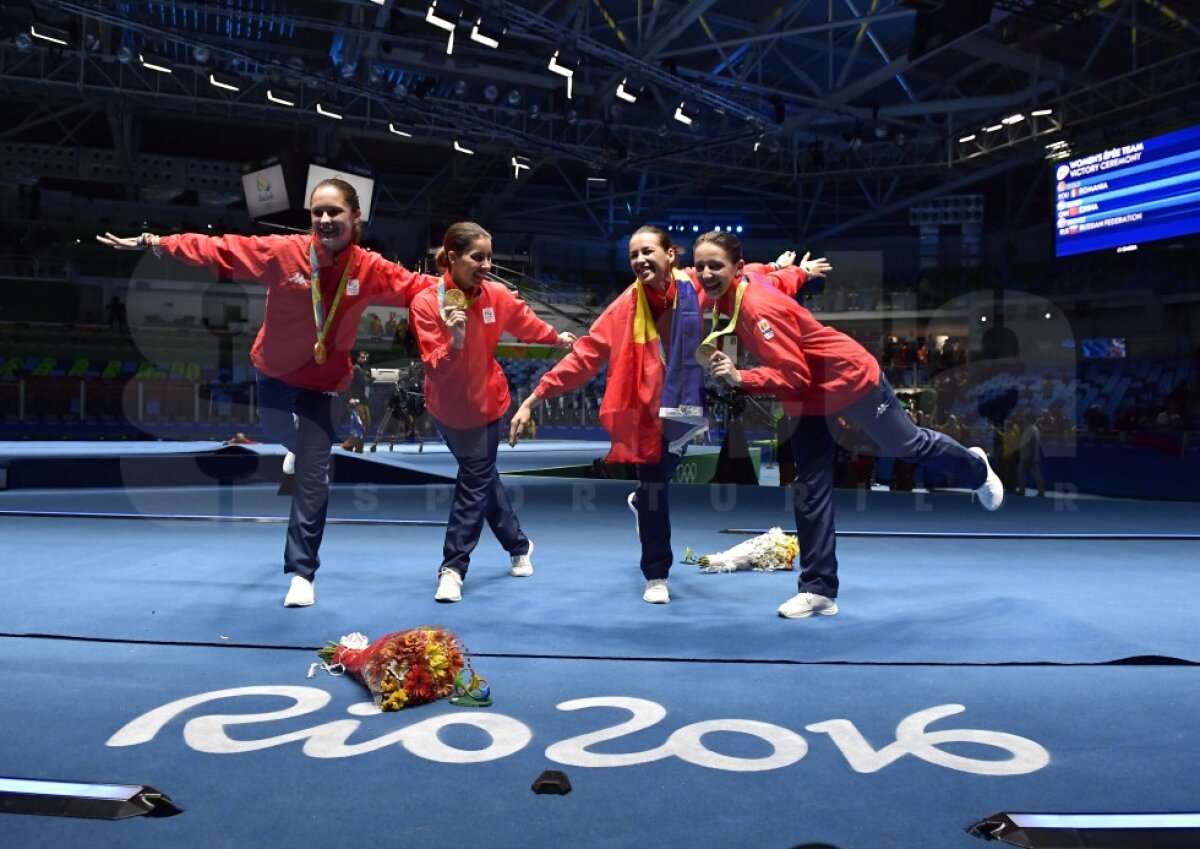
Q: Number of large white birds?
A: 0